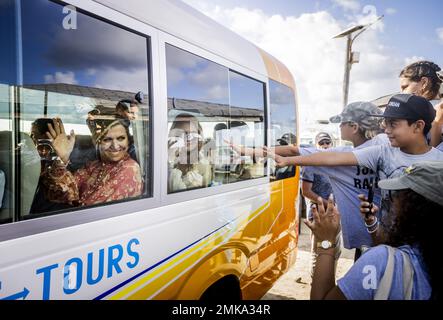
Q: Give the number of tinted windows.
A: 3